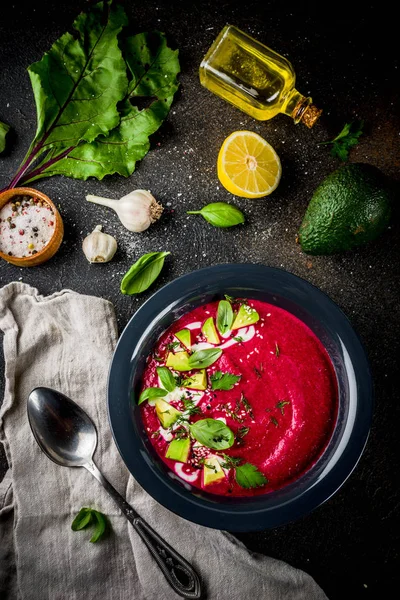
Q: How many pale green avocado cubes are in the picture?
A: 8